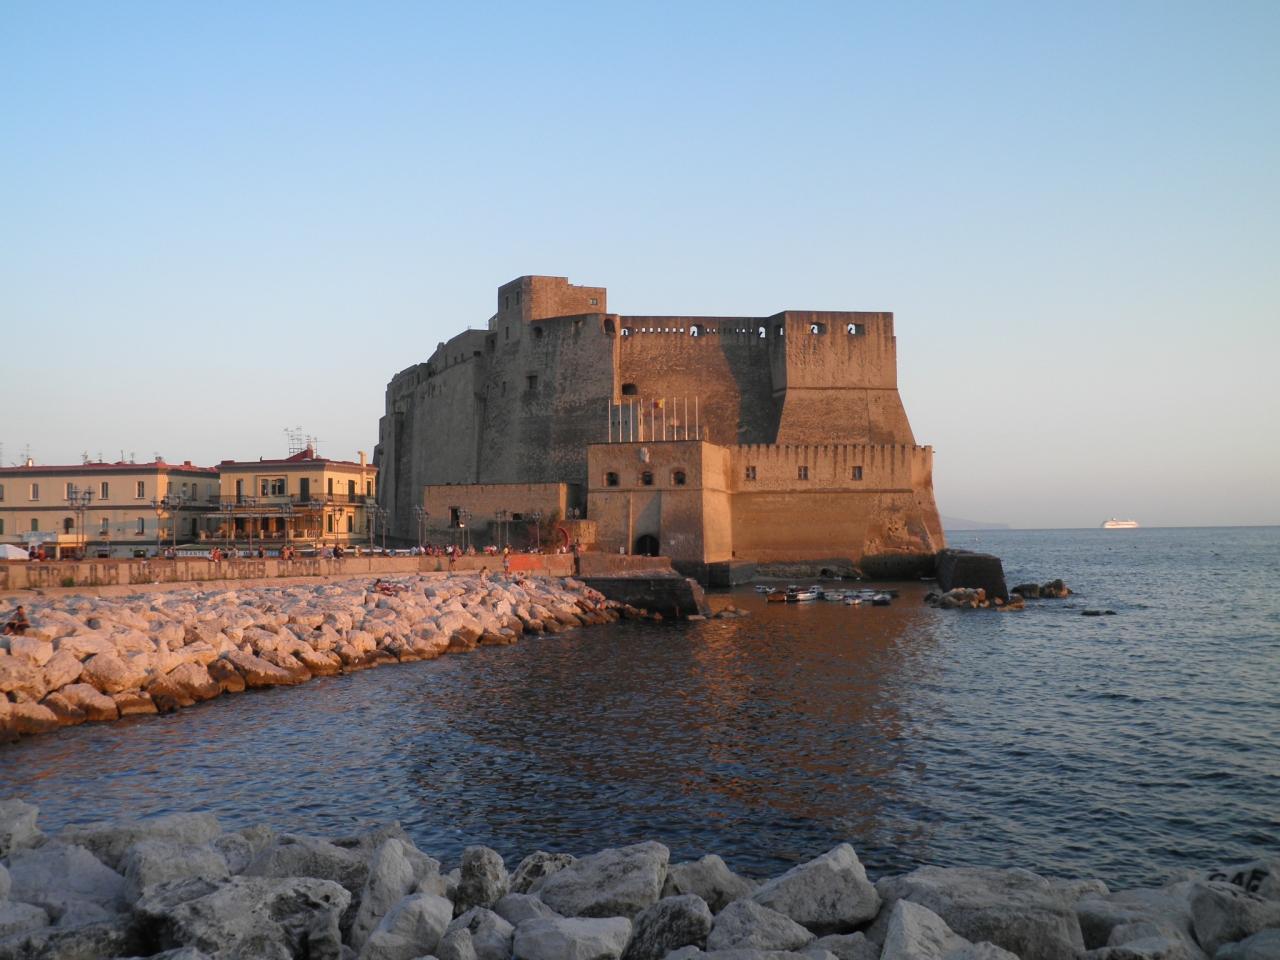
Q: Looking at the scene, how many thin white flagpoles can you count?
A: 9